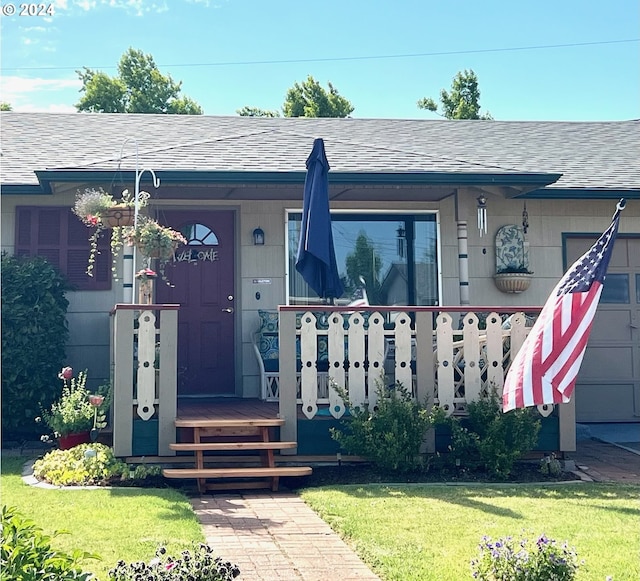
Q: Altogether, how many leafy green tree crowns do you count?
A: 3